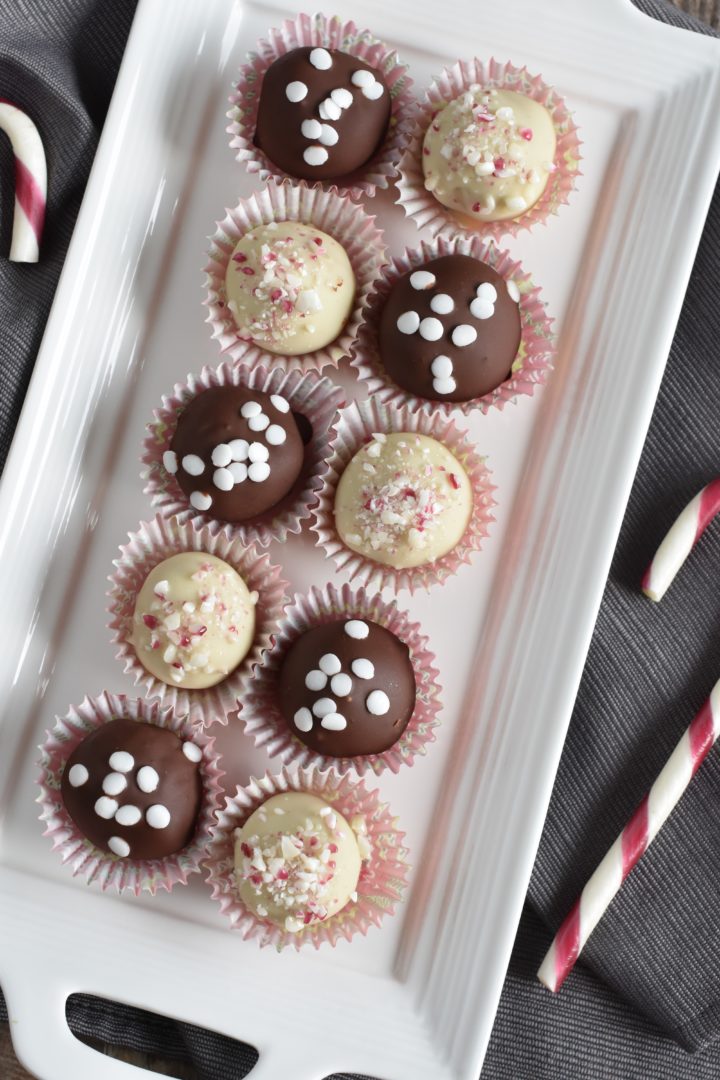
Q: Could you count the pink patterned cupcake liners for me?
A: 10